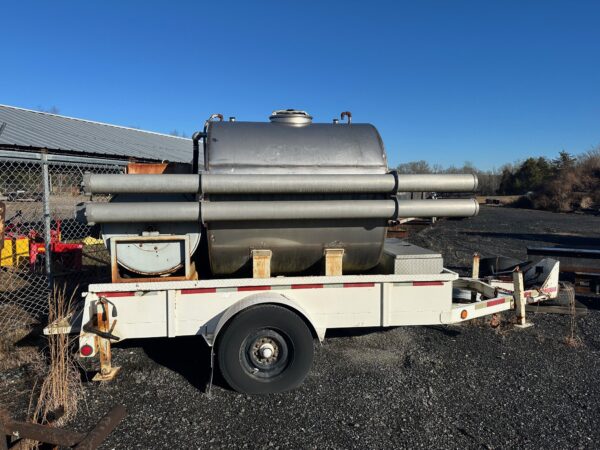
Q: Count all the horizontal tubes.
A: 2